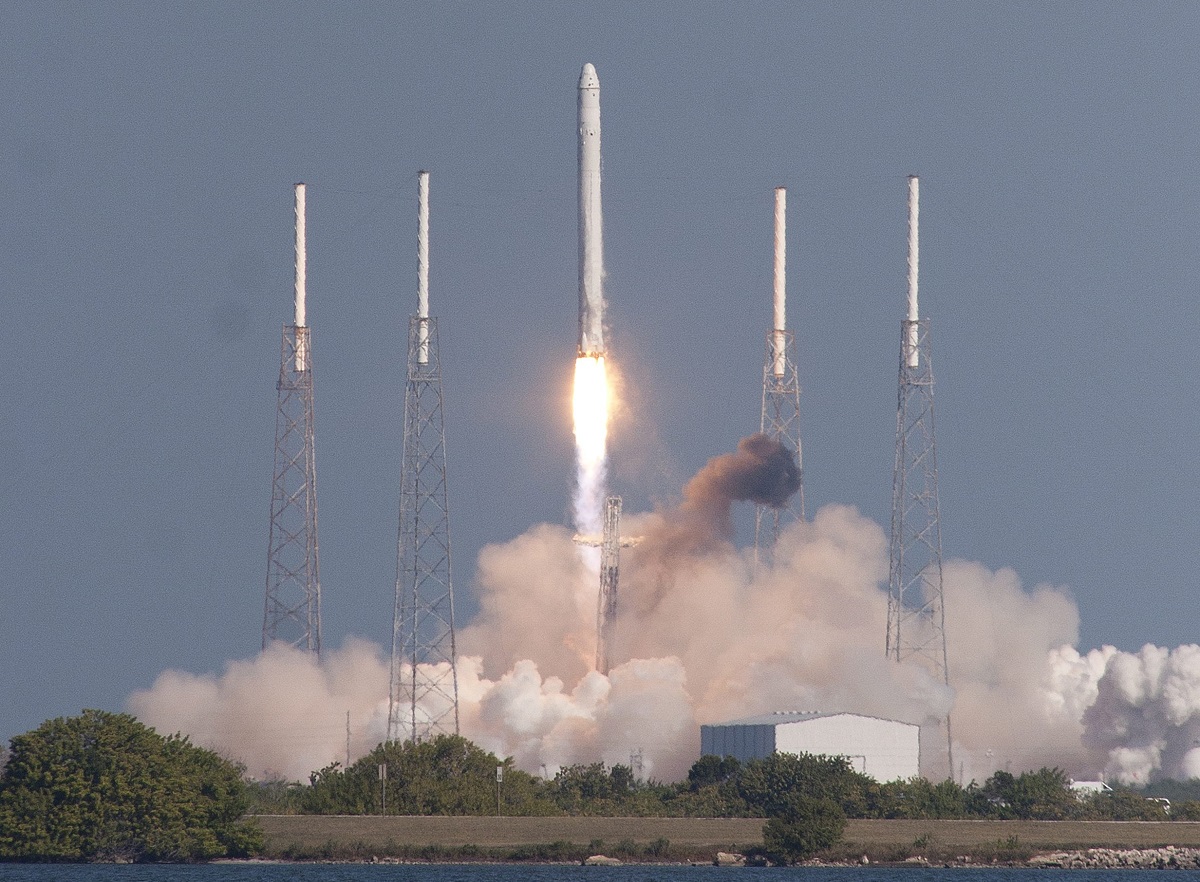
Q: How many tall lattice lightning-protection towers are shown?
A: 4